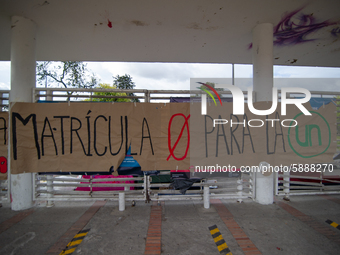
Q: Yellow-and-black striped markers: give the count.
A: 3